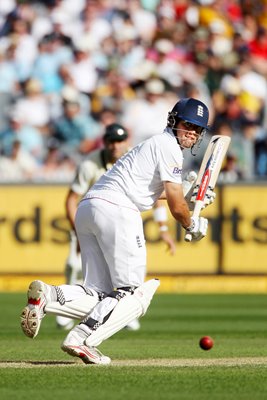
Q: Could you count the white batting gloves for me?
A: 2